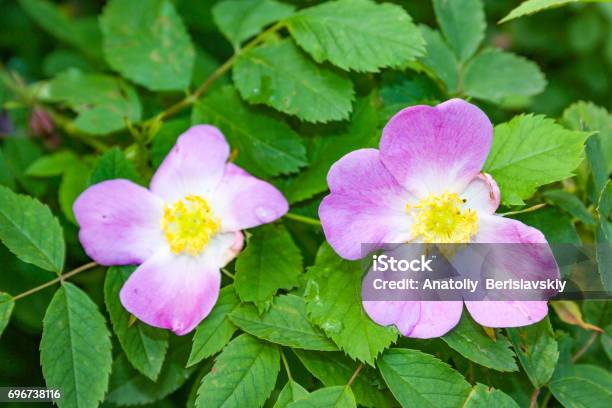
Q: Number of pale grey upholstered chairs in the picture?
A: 0